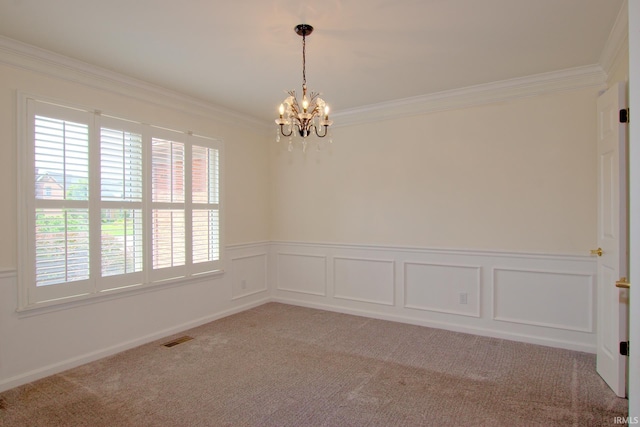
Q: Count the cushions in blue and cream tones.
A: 0